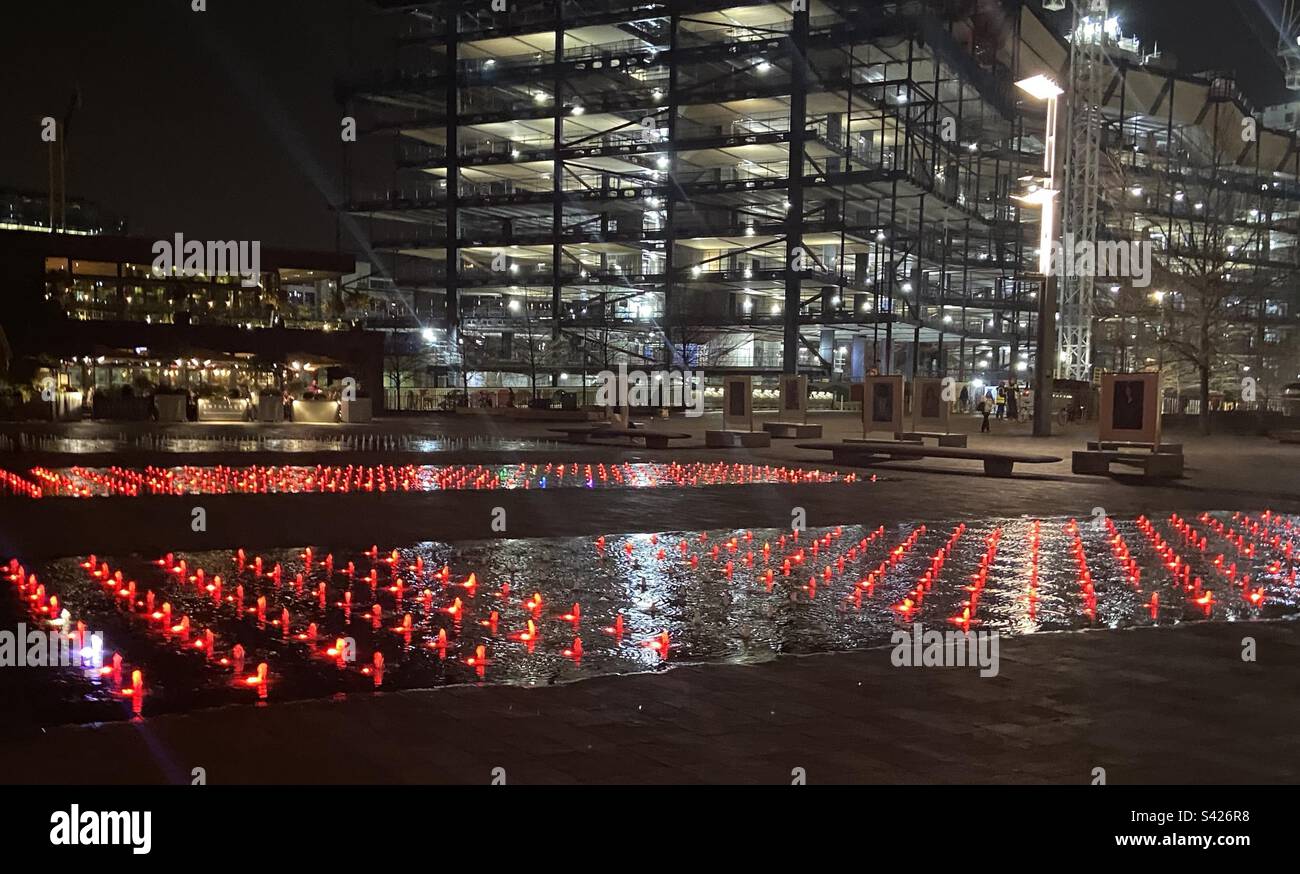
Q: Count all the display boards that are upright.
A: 5